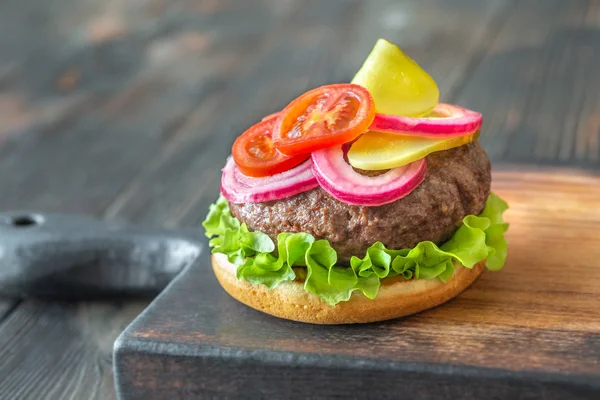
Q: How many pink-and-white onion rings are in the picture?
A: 3